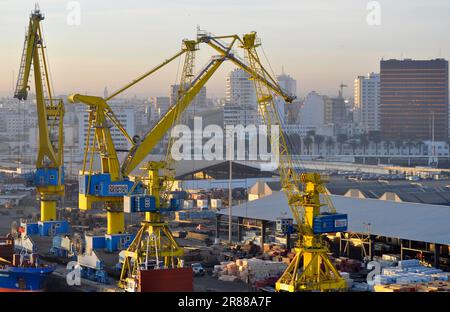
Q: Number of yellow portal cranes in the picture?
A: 4